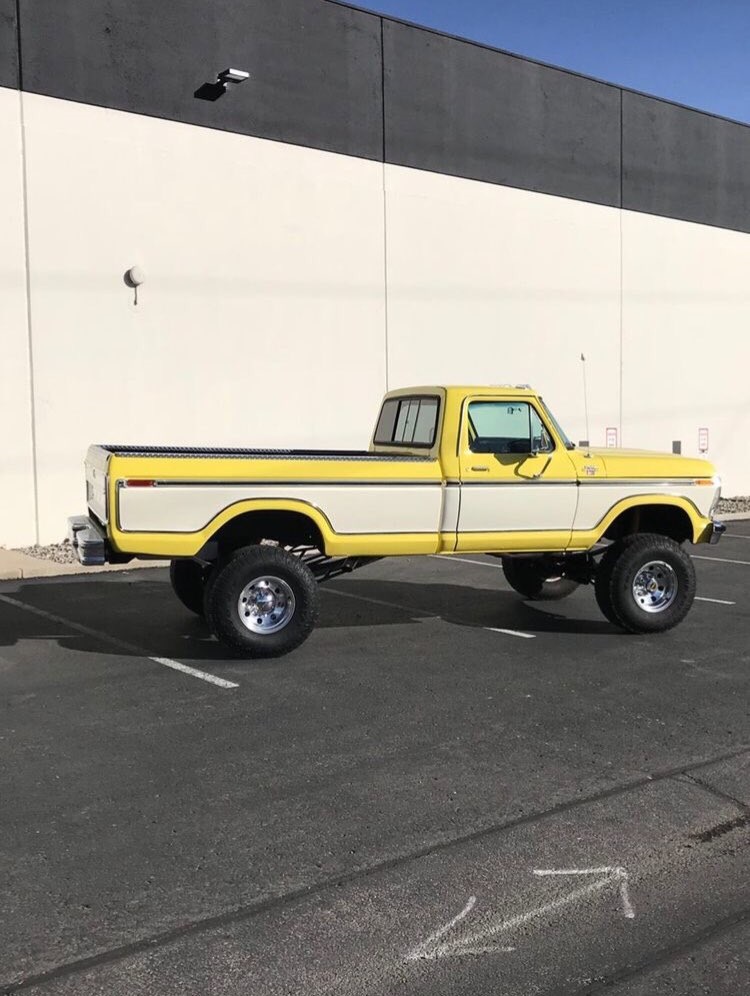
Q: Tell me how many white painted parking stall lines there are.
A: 5